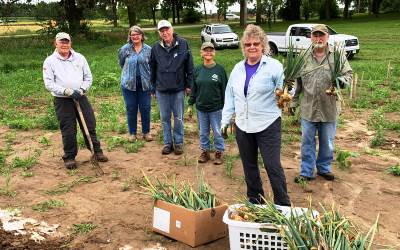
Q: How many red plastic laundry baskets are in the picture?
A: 0